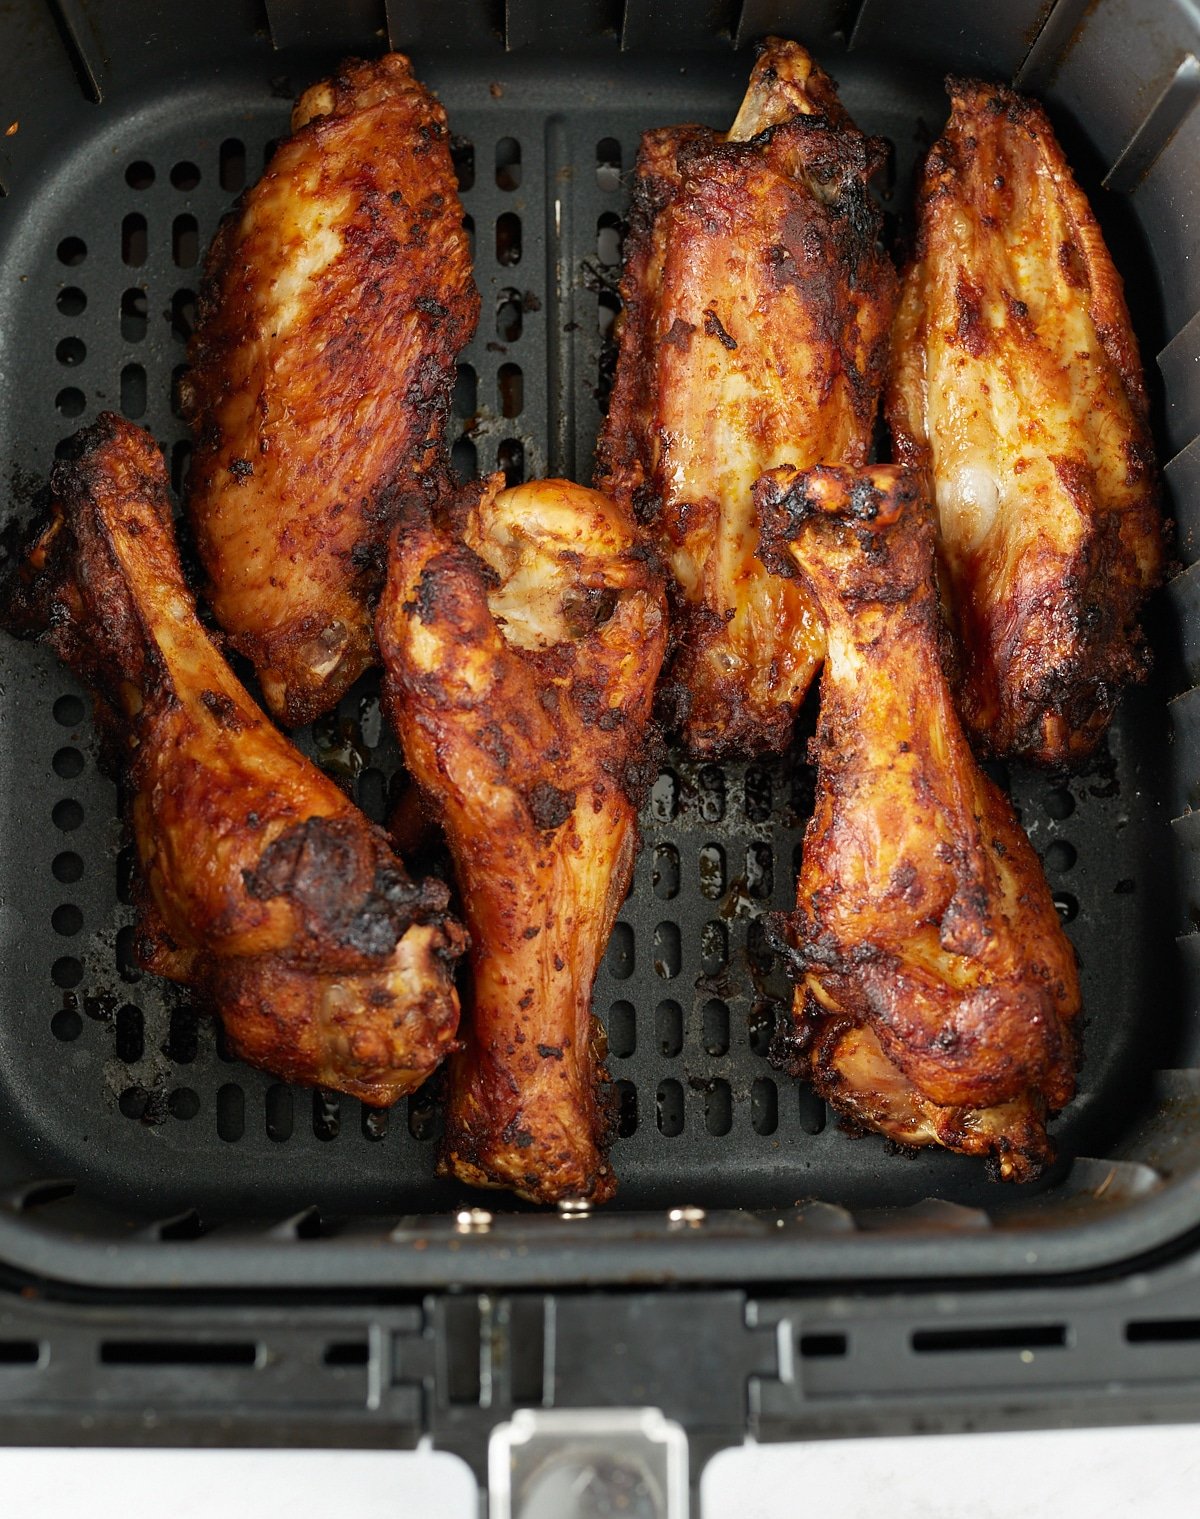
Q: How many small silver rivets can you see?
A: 3